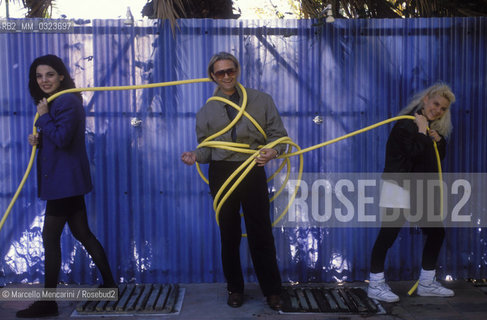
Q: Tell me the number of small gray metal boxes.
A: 2